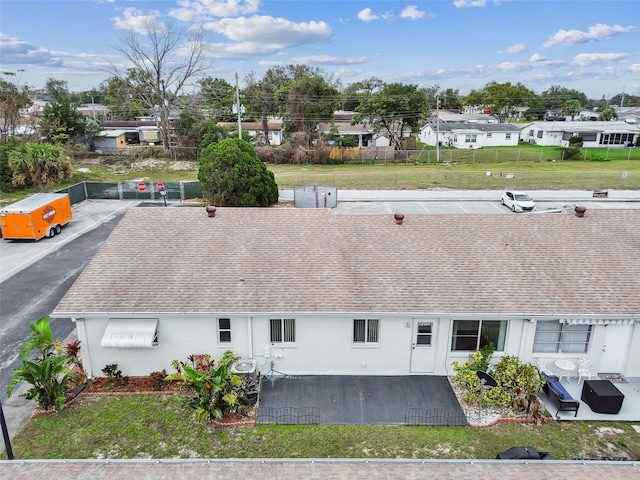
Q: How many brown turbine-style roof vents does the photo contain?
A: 3